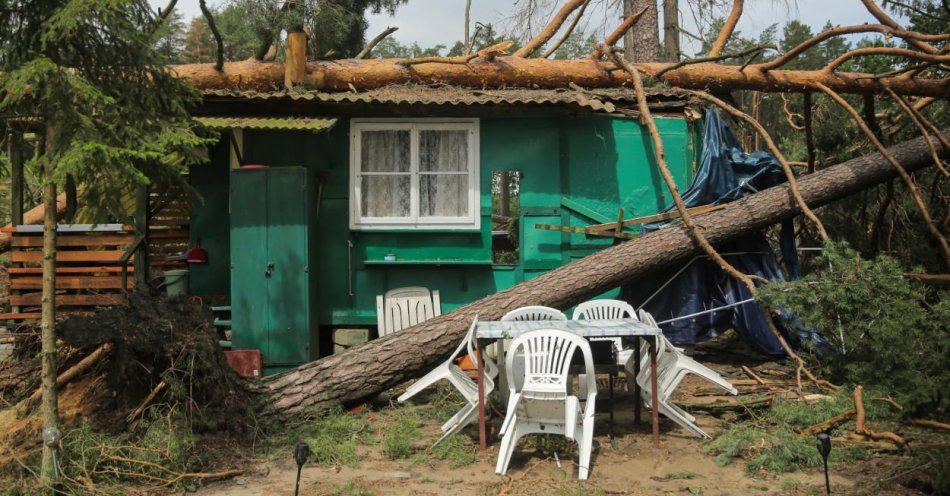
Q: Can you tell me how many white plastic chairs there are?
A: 6